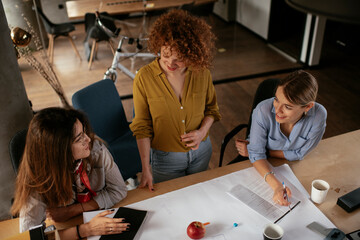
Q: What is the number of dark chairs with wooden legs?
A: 2